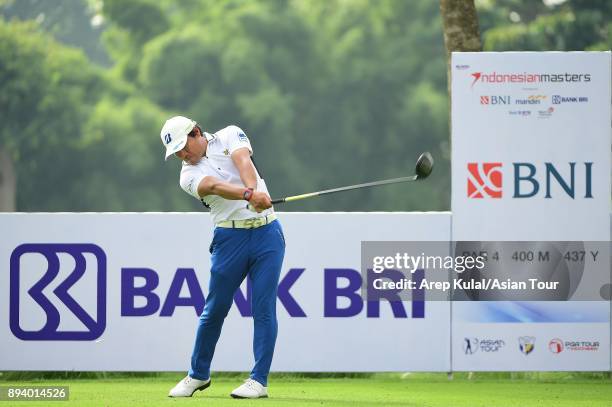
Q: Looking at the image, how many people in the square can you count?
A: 1